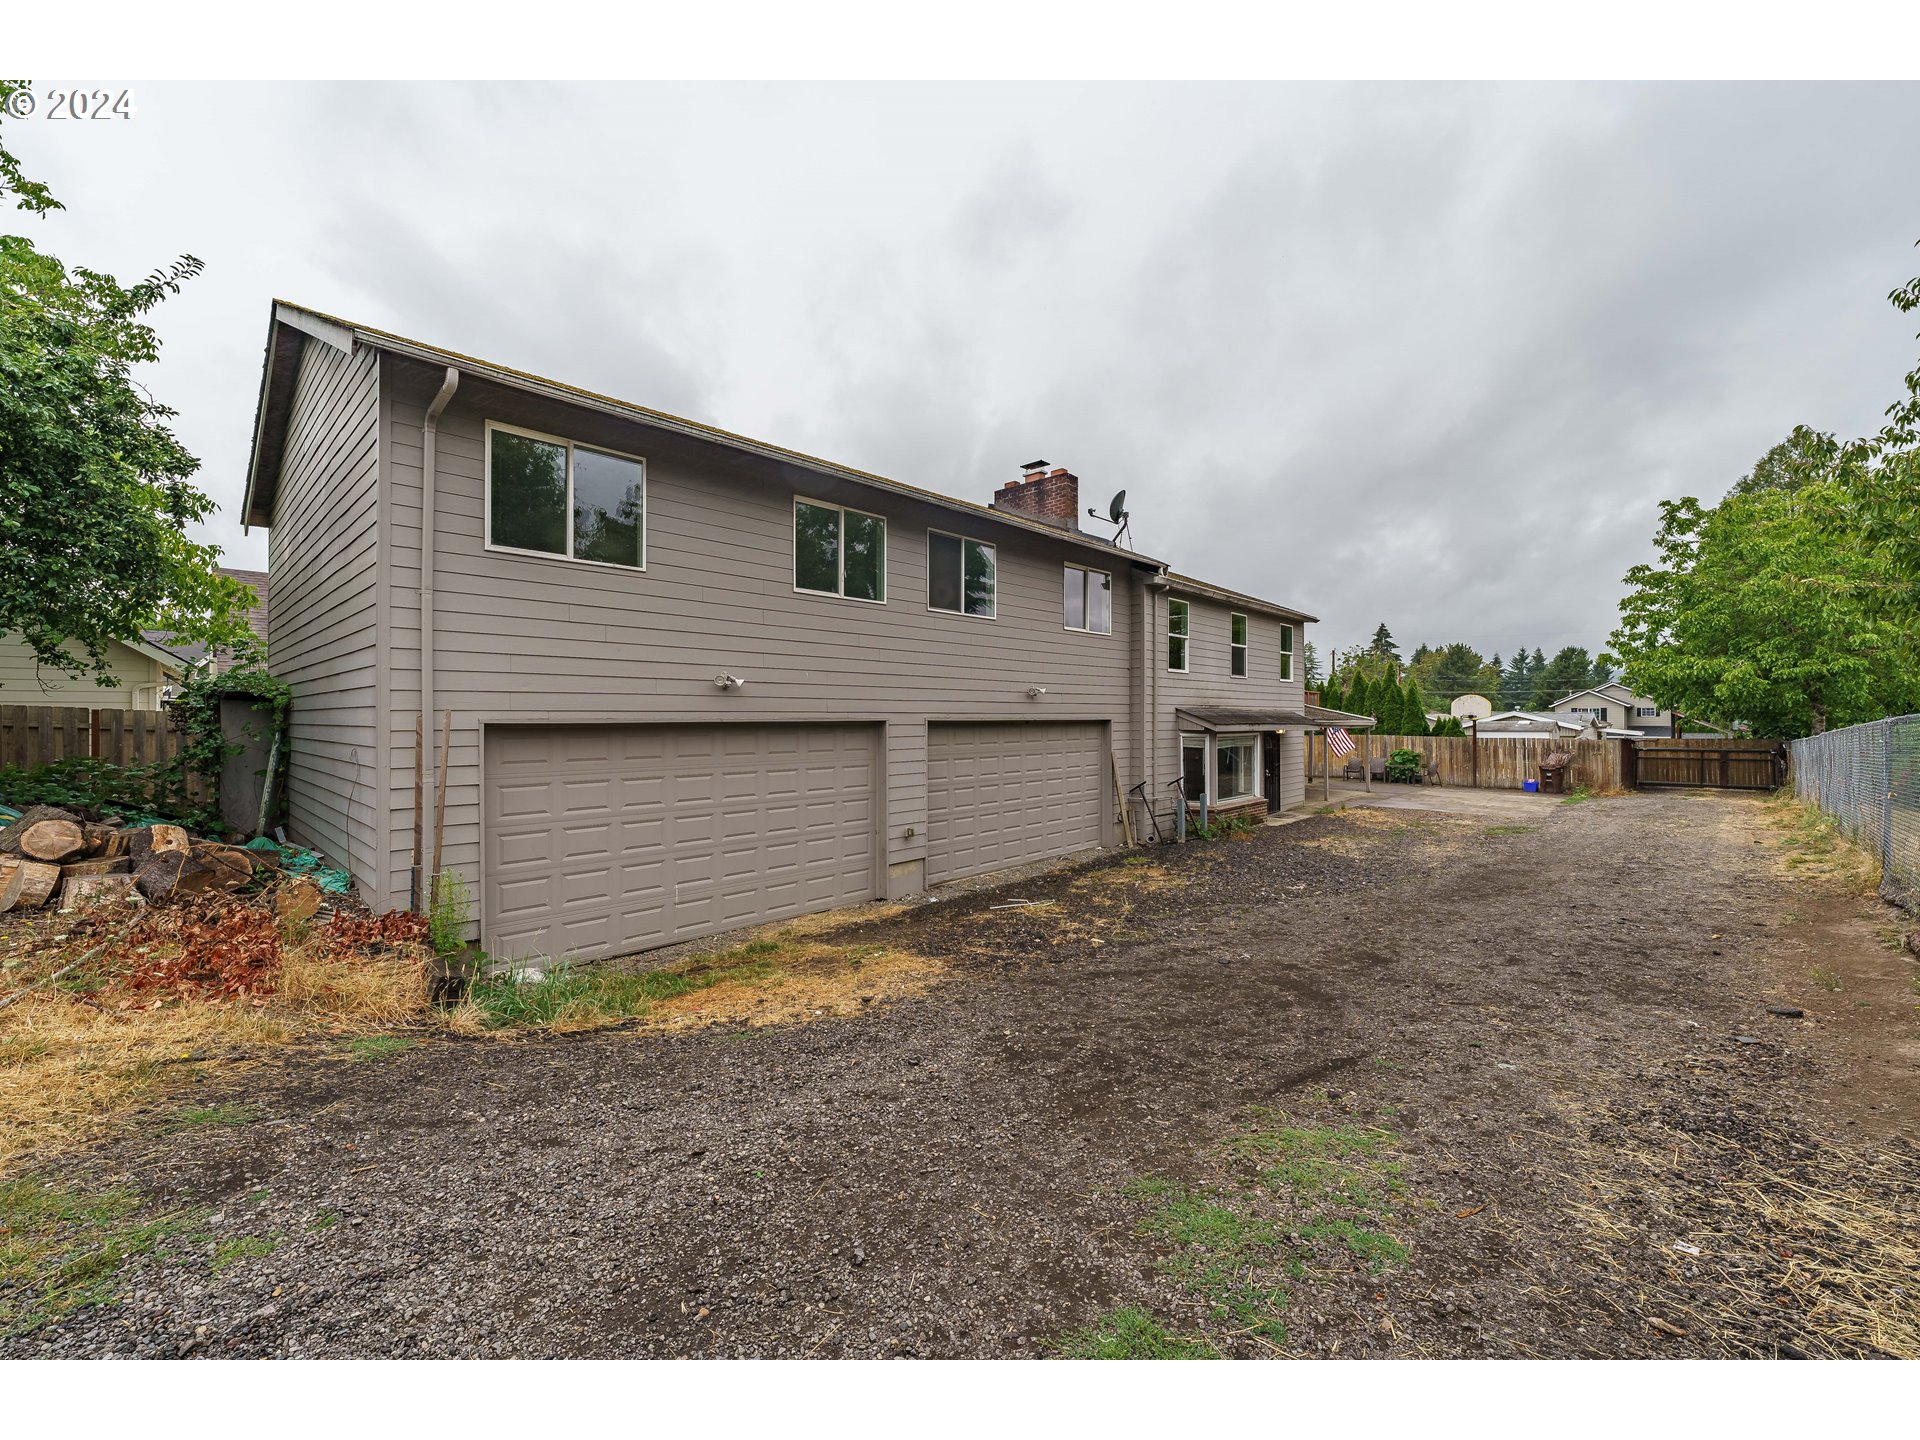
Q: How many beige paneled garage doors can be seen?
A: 2